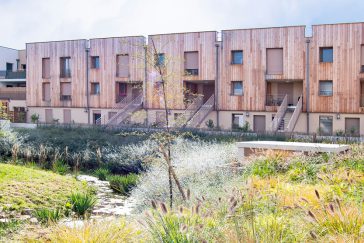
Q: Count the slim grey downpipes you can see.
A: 4